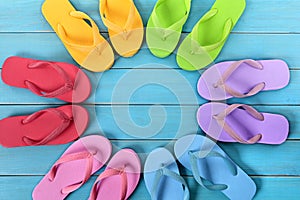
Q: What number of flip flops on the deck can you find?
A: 12